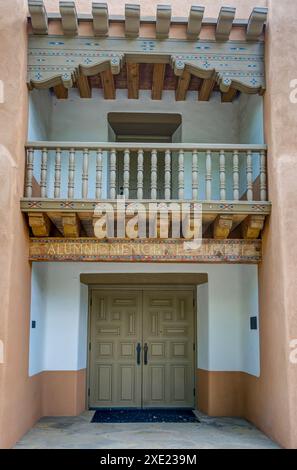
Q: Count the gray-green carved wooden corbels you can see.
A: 8